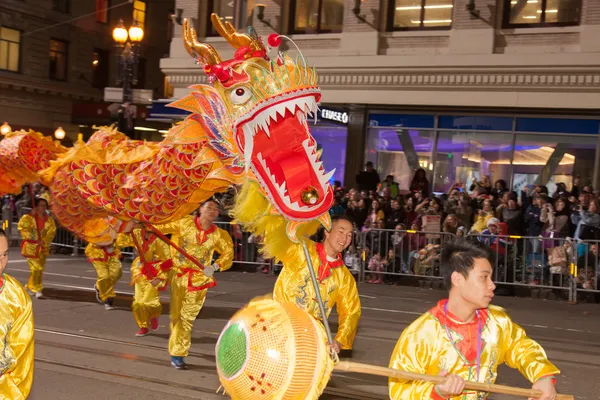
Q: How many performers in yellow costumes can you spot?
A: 7